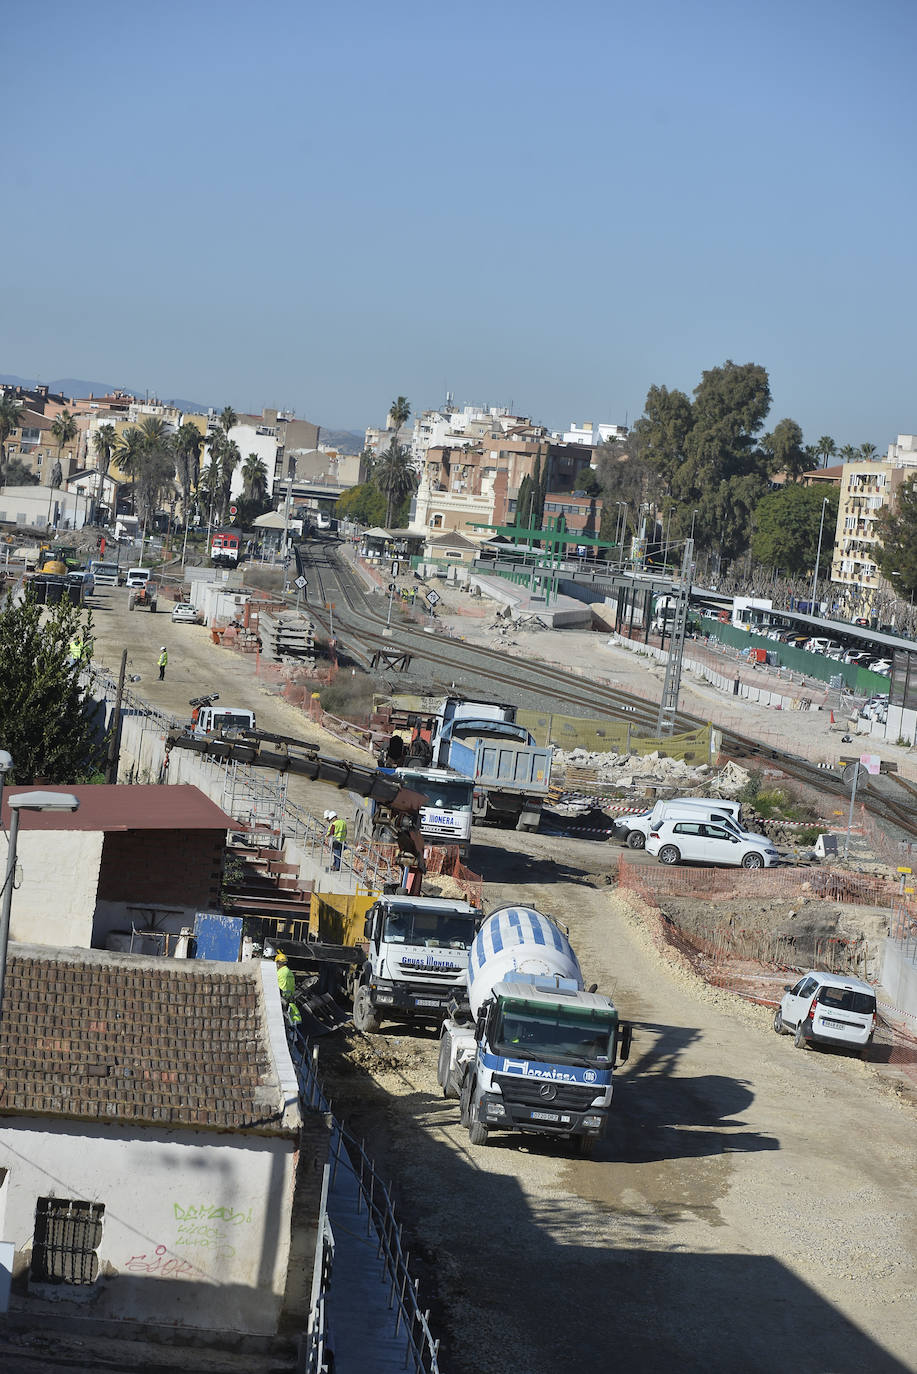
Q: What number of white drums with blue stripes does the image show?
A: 1